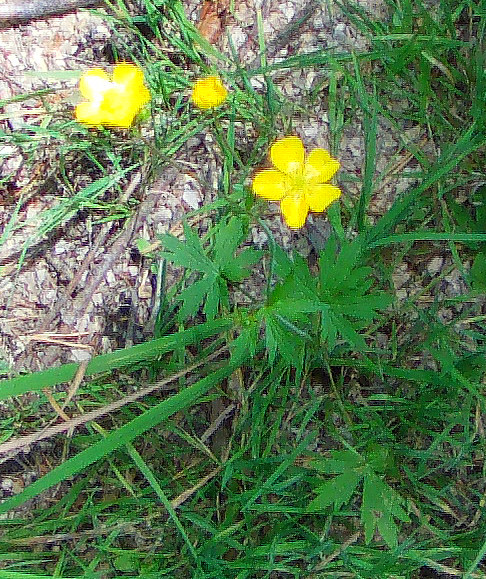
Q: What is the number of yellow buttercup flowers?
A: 3